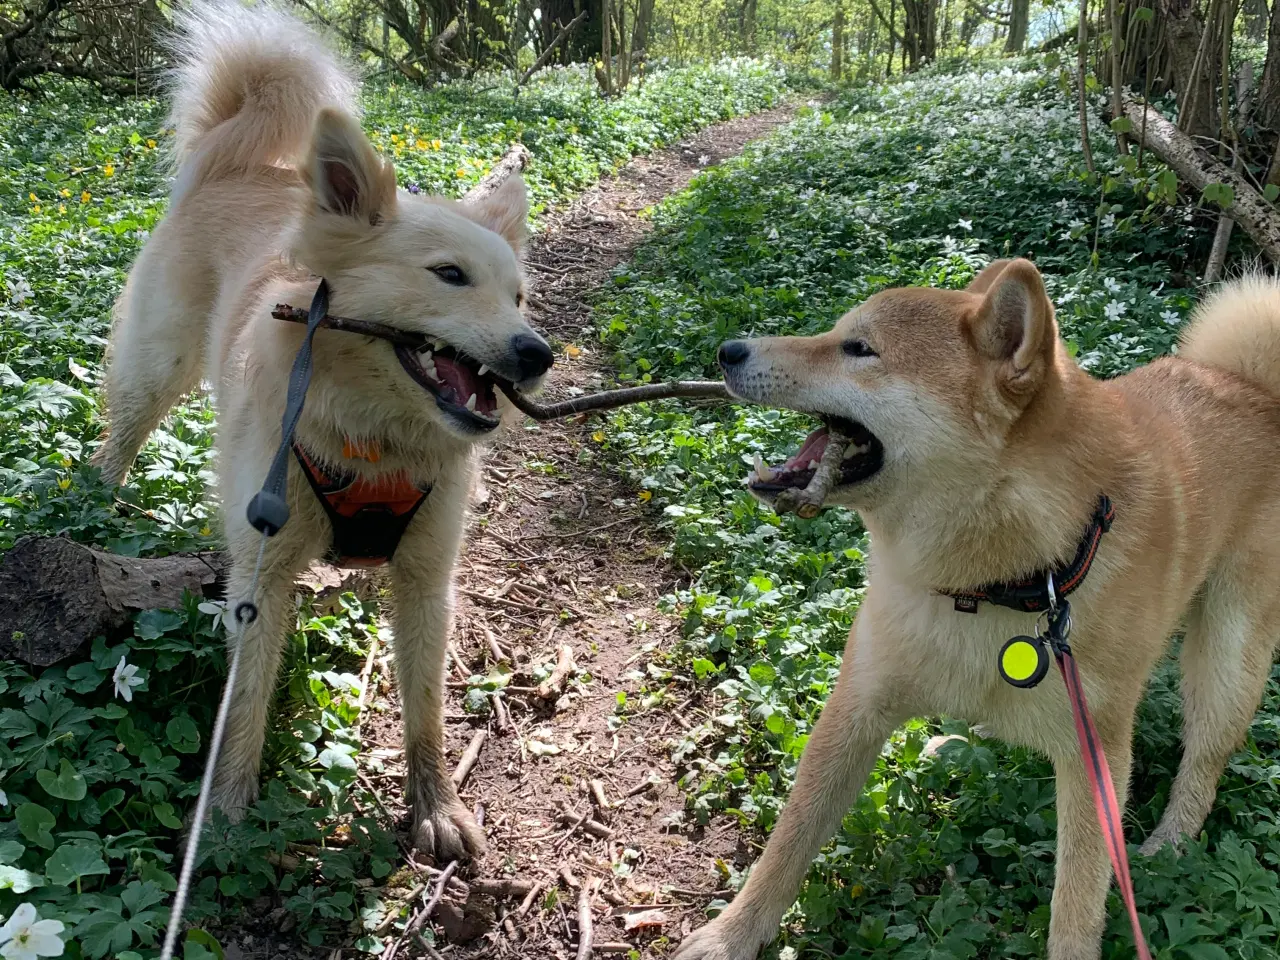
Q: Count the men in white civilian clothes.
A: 0